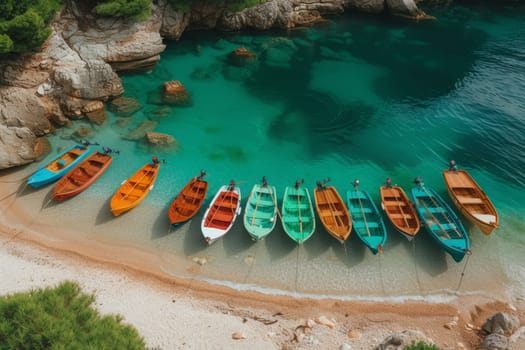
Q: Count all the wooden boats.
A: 12